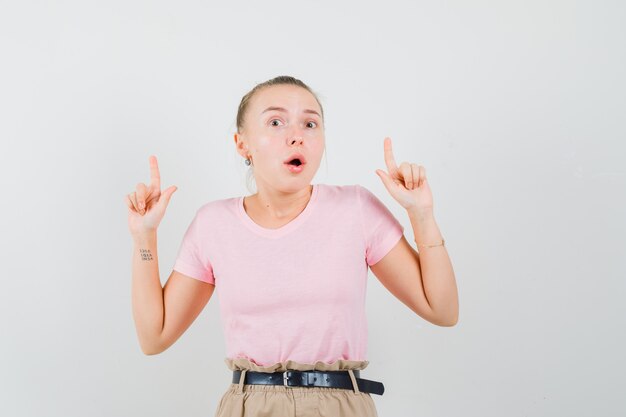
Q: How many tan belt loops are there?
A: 2